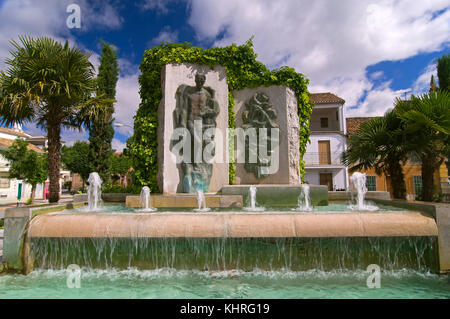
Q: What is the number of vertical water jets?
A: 6